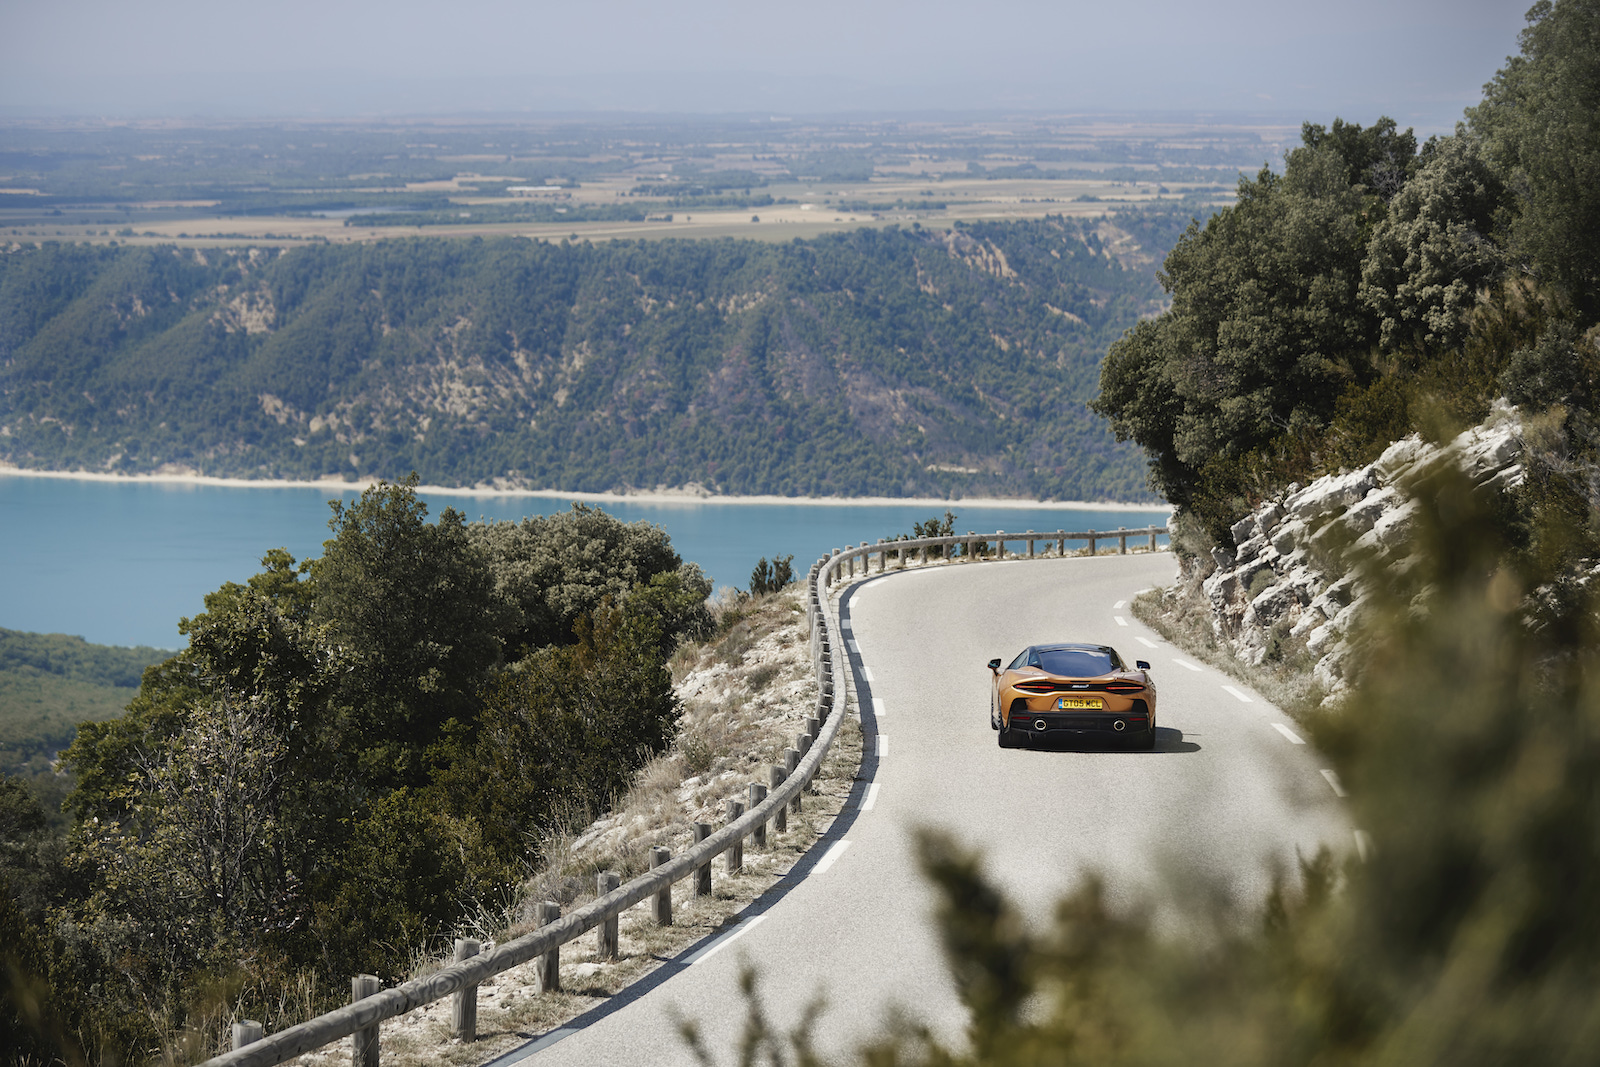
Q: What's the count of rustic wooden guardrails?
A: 1